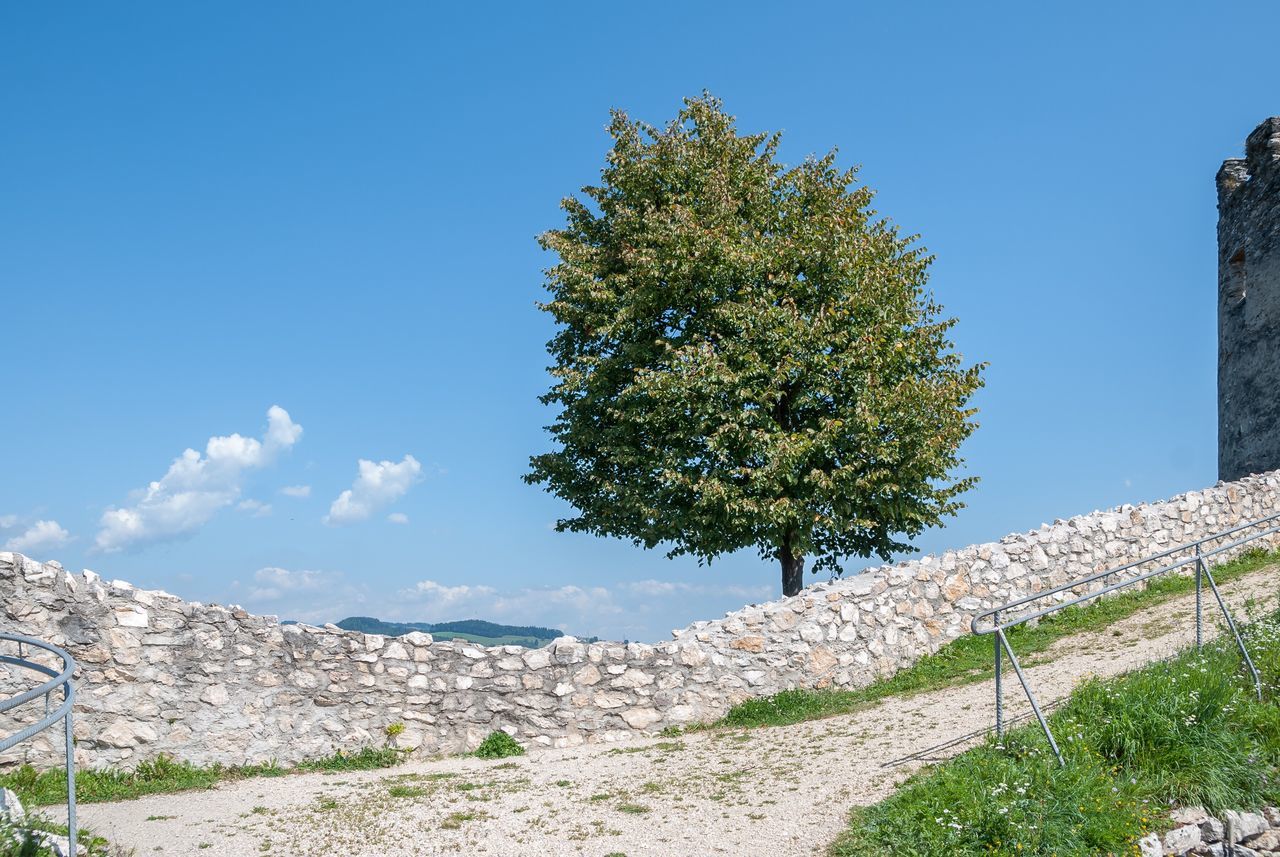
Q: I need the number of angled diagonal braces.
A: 2